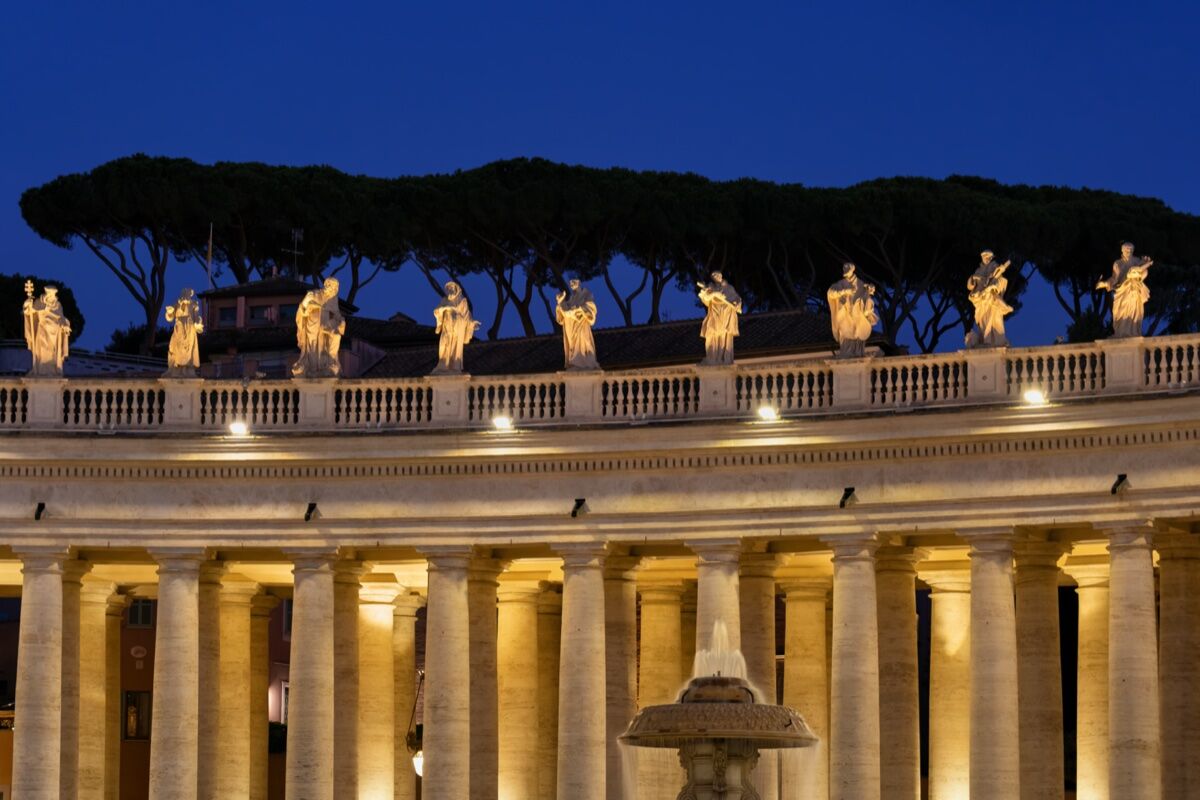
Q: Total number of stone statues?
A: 9